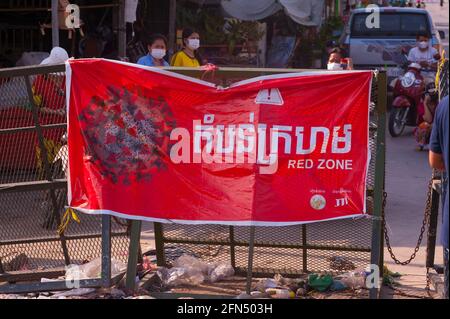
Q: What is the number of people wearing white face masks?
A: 4